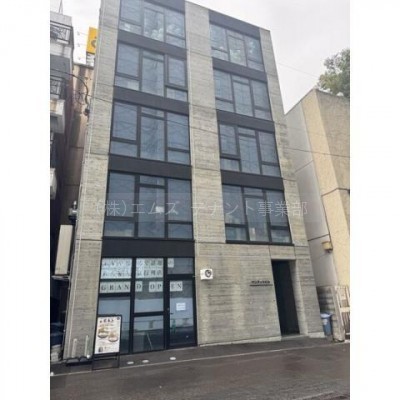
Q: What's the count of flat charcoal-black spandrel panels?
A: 9